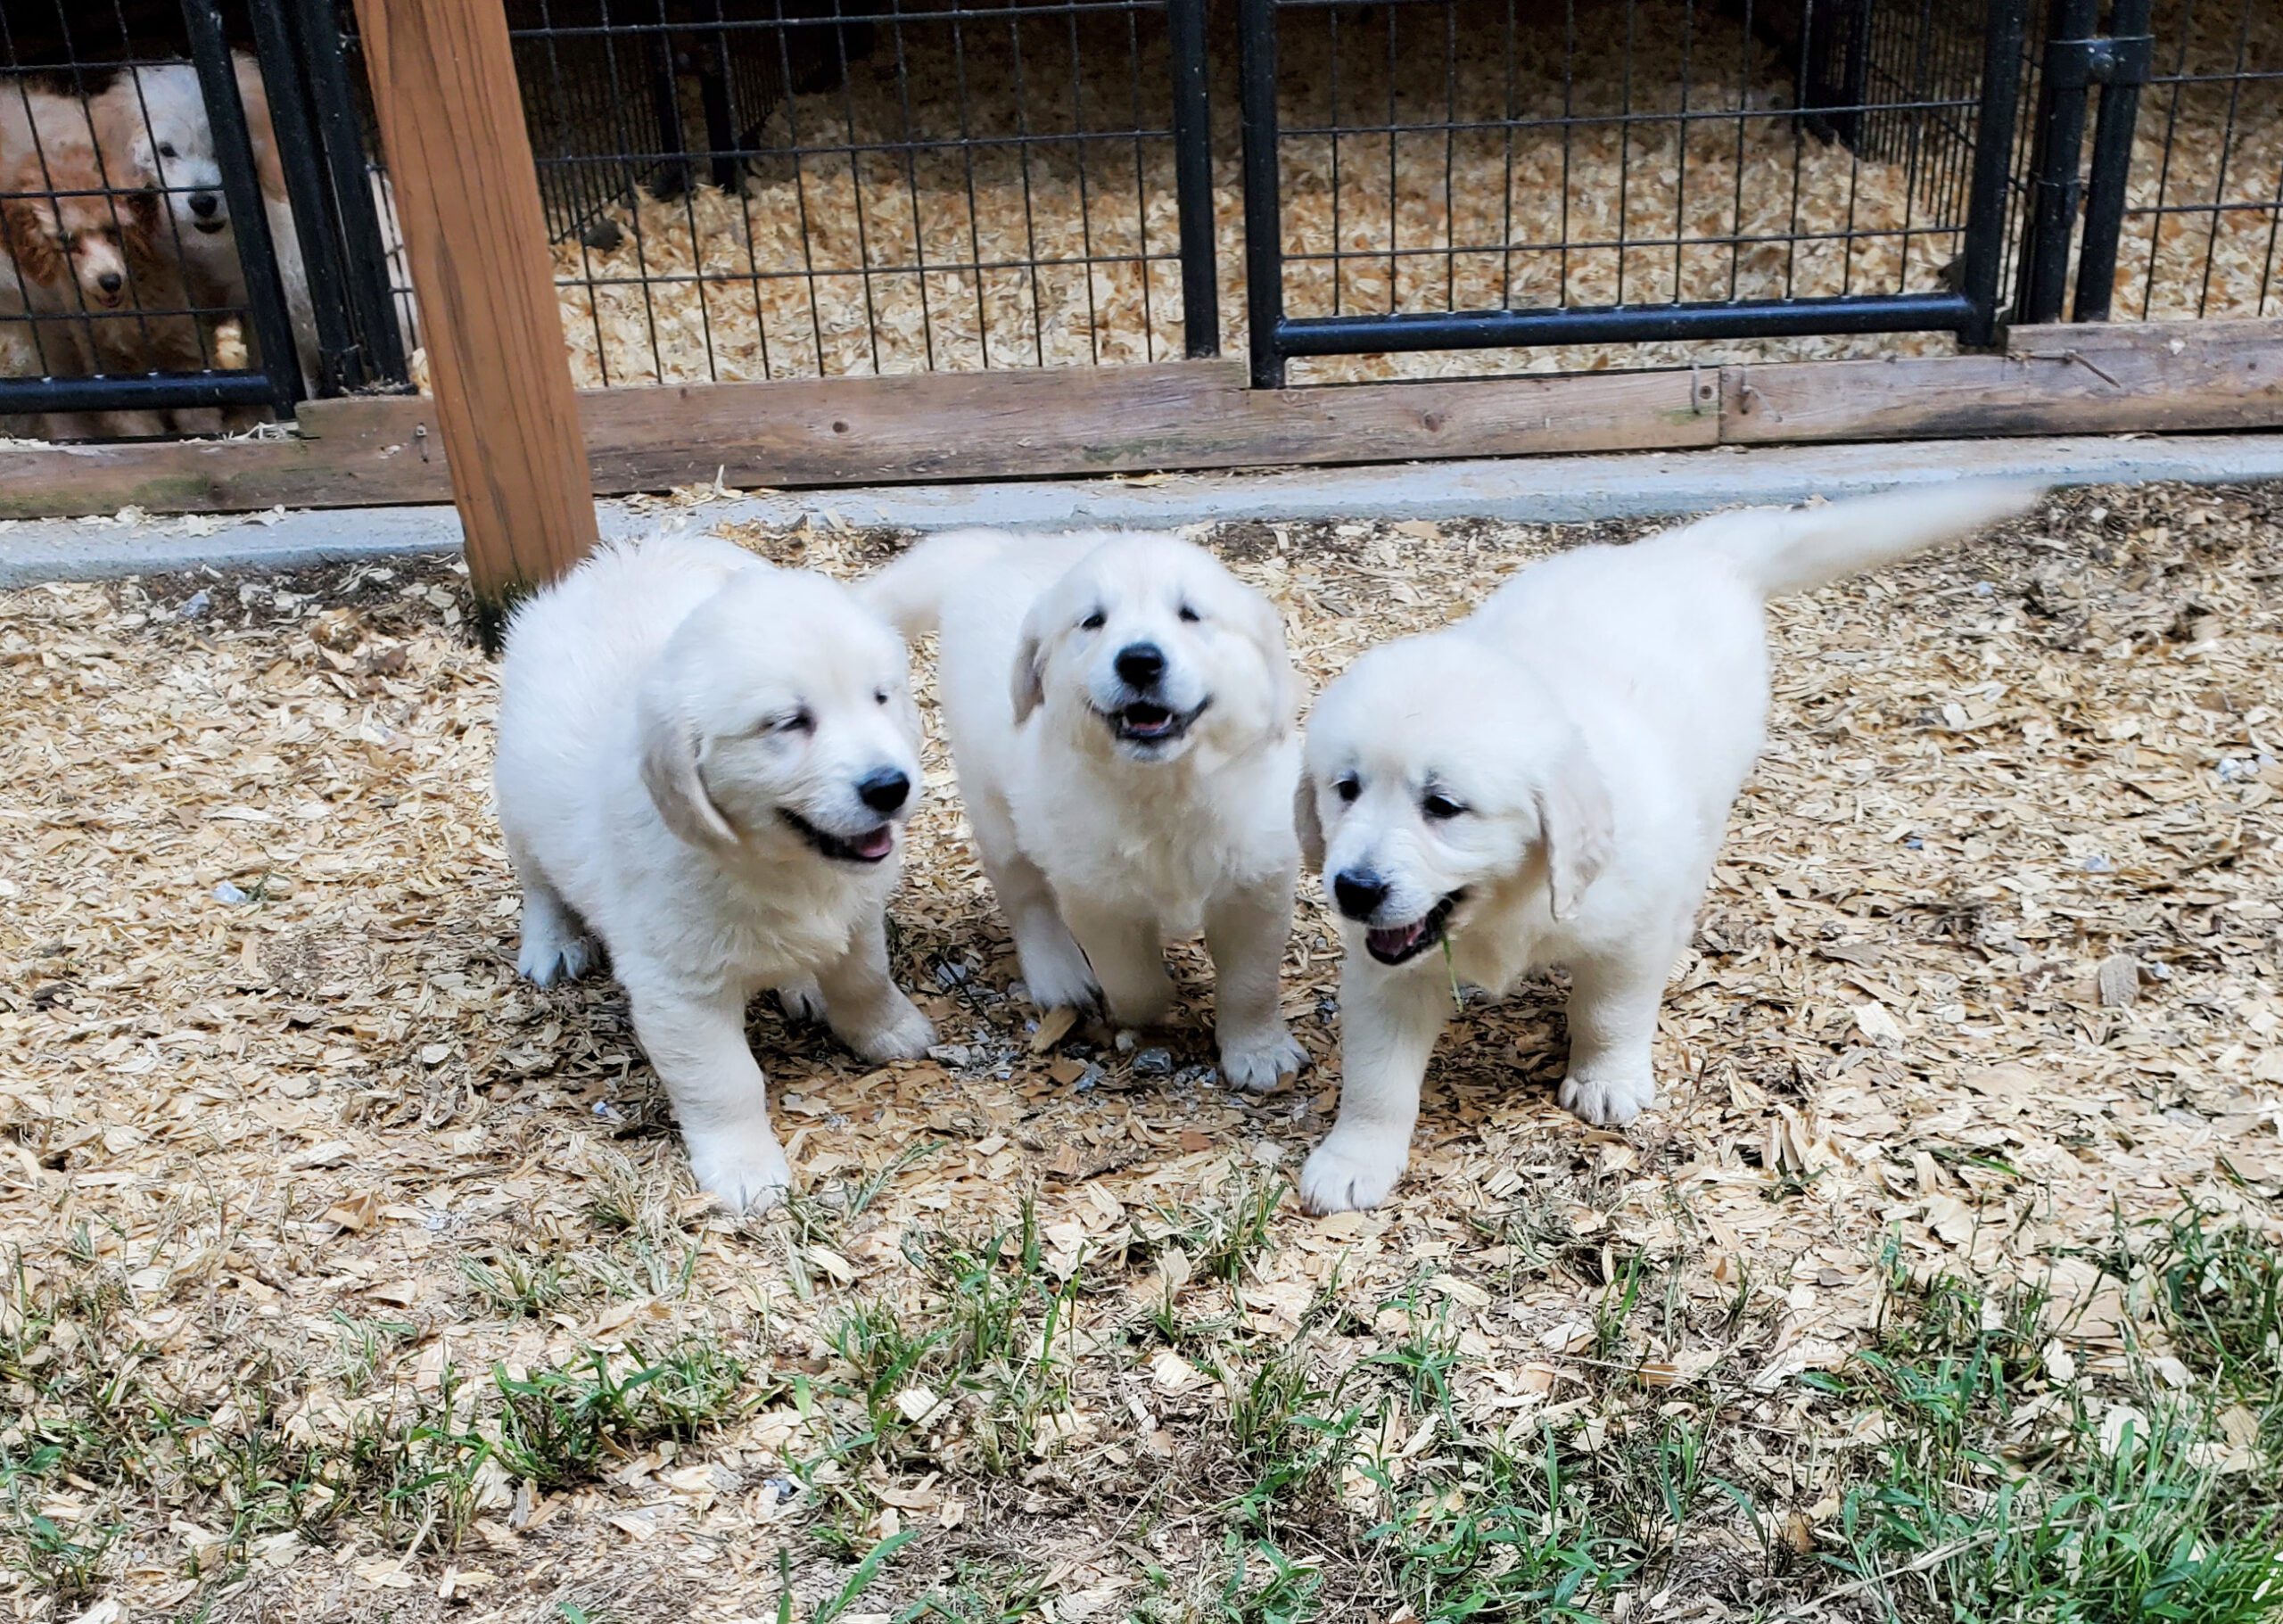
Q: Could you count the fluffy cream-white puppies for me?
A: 3